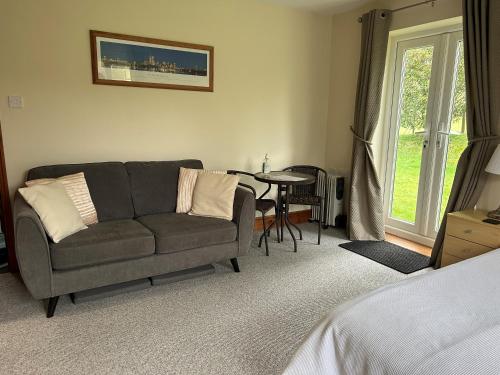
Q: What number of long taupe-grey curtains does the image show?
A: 2